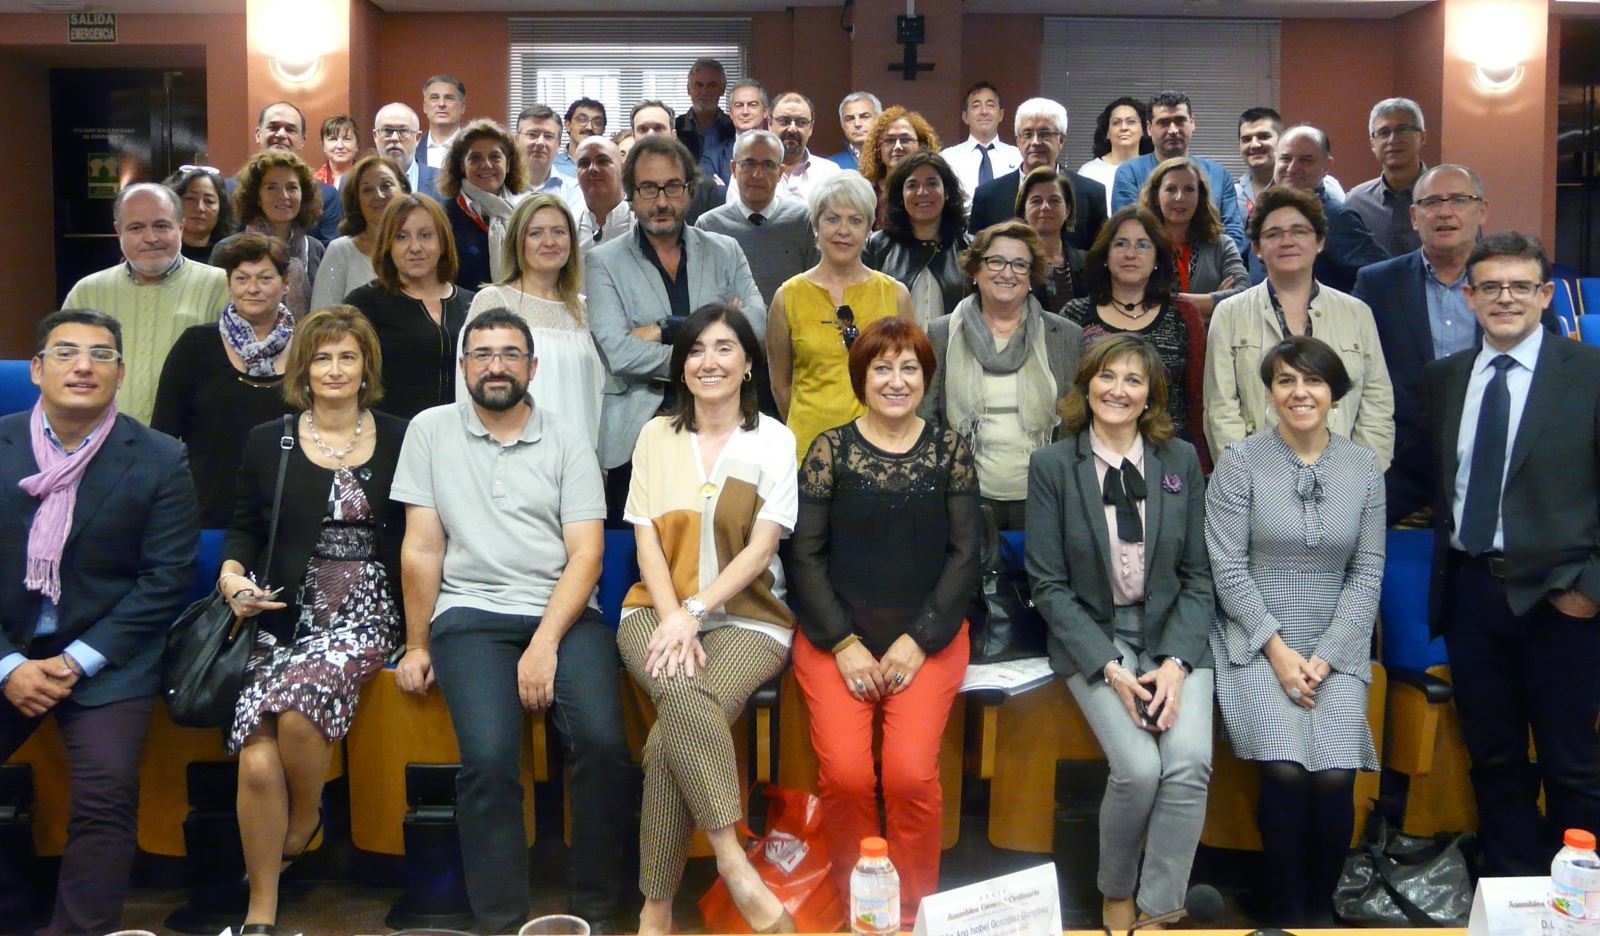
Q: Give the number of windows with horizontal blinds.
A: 2